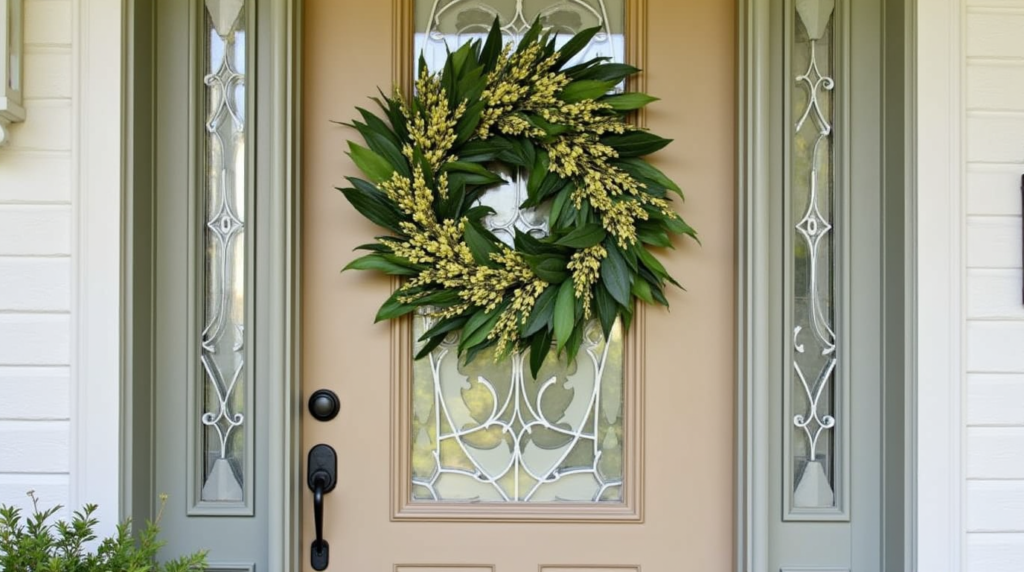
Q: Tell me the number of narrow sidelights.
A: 2